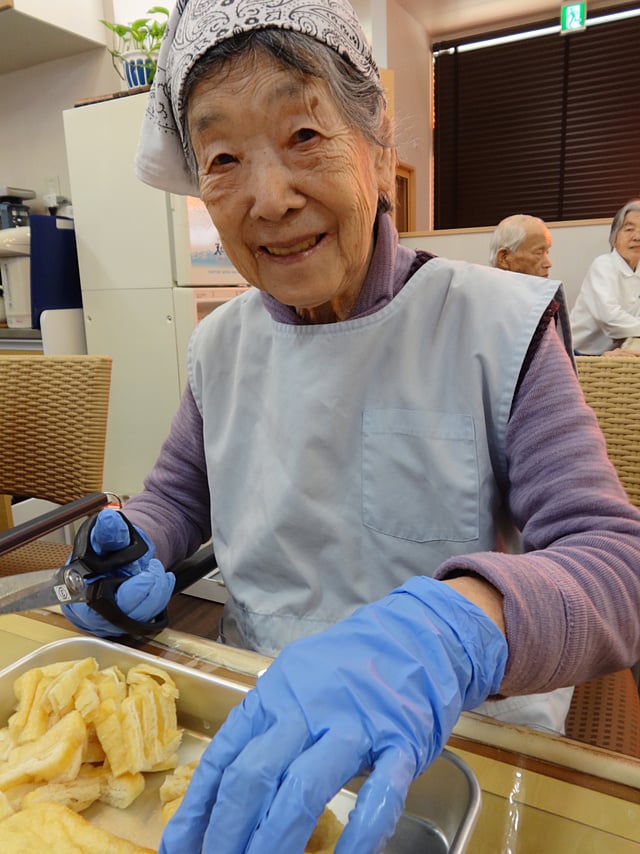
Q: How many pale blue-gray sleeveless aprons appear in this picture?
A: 1